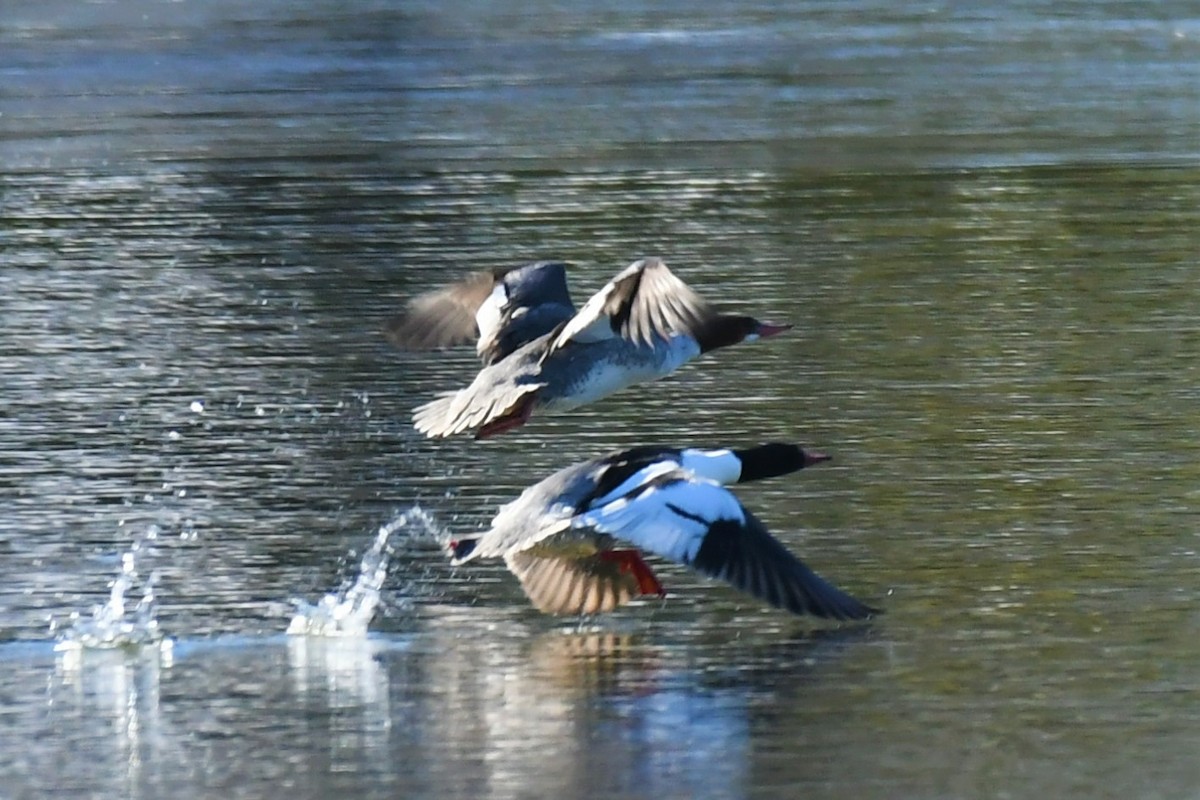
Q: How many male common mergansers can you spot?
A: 1